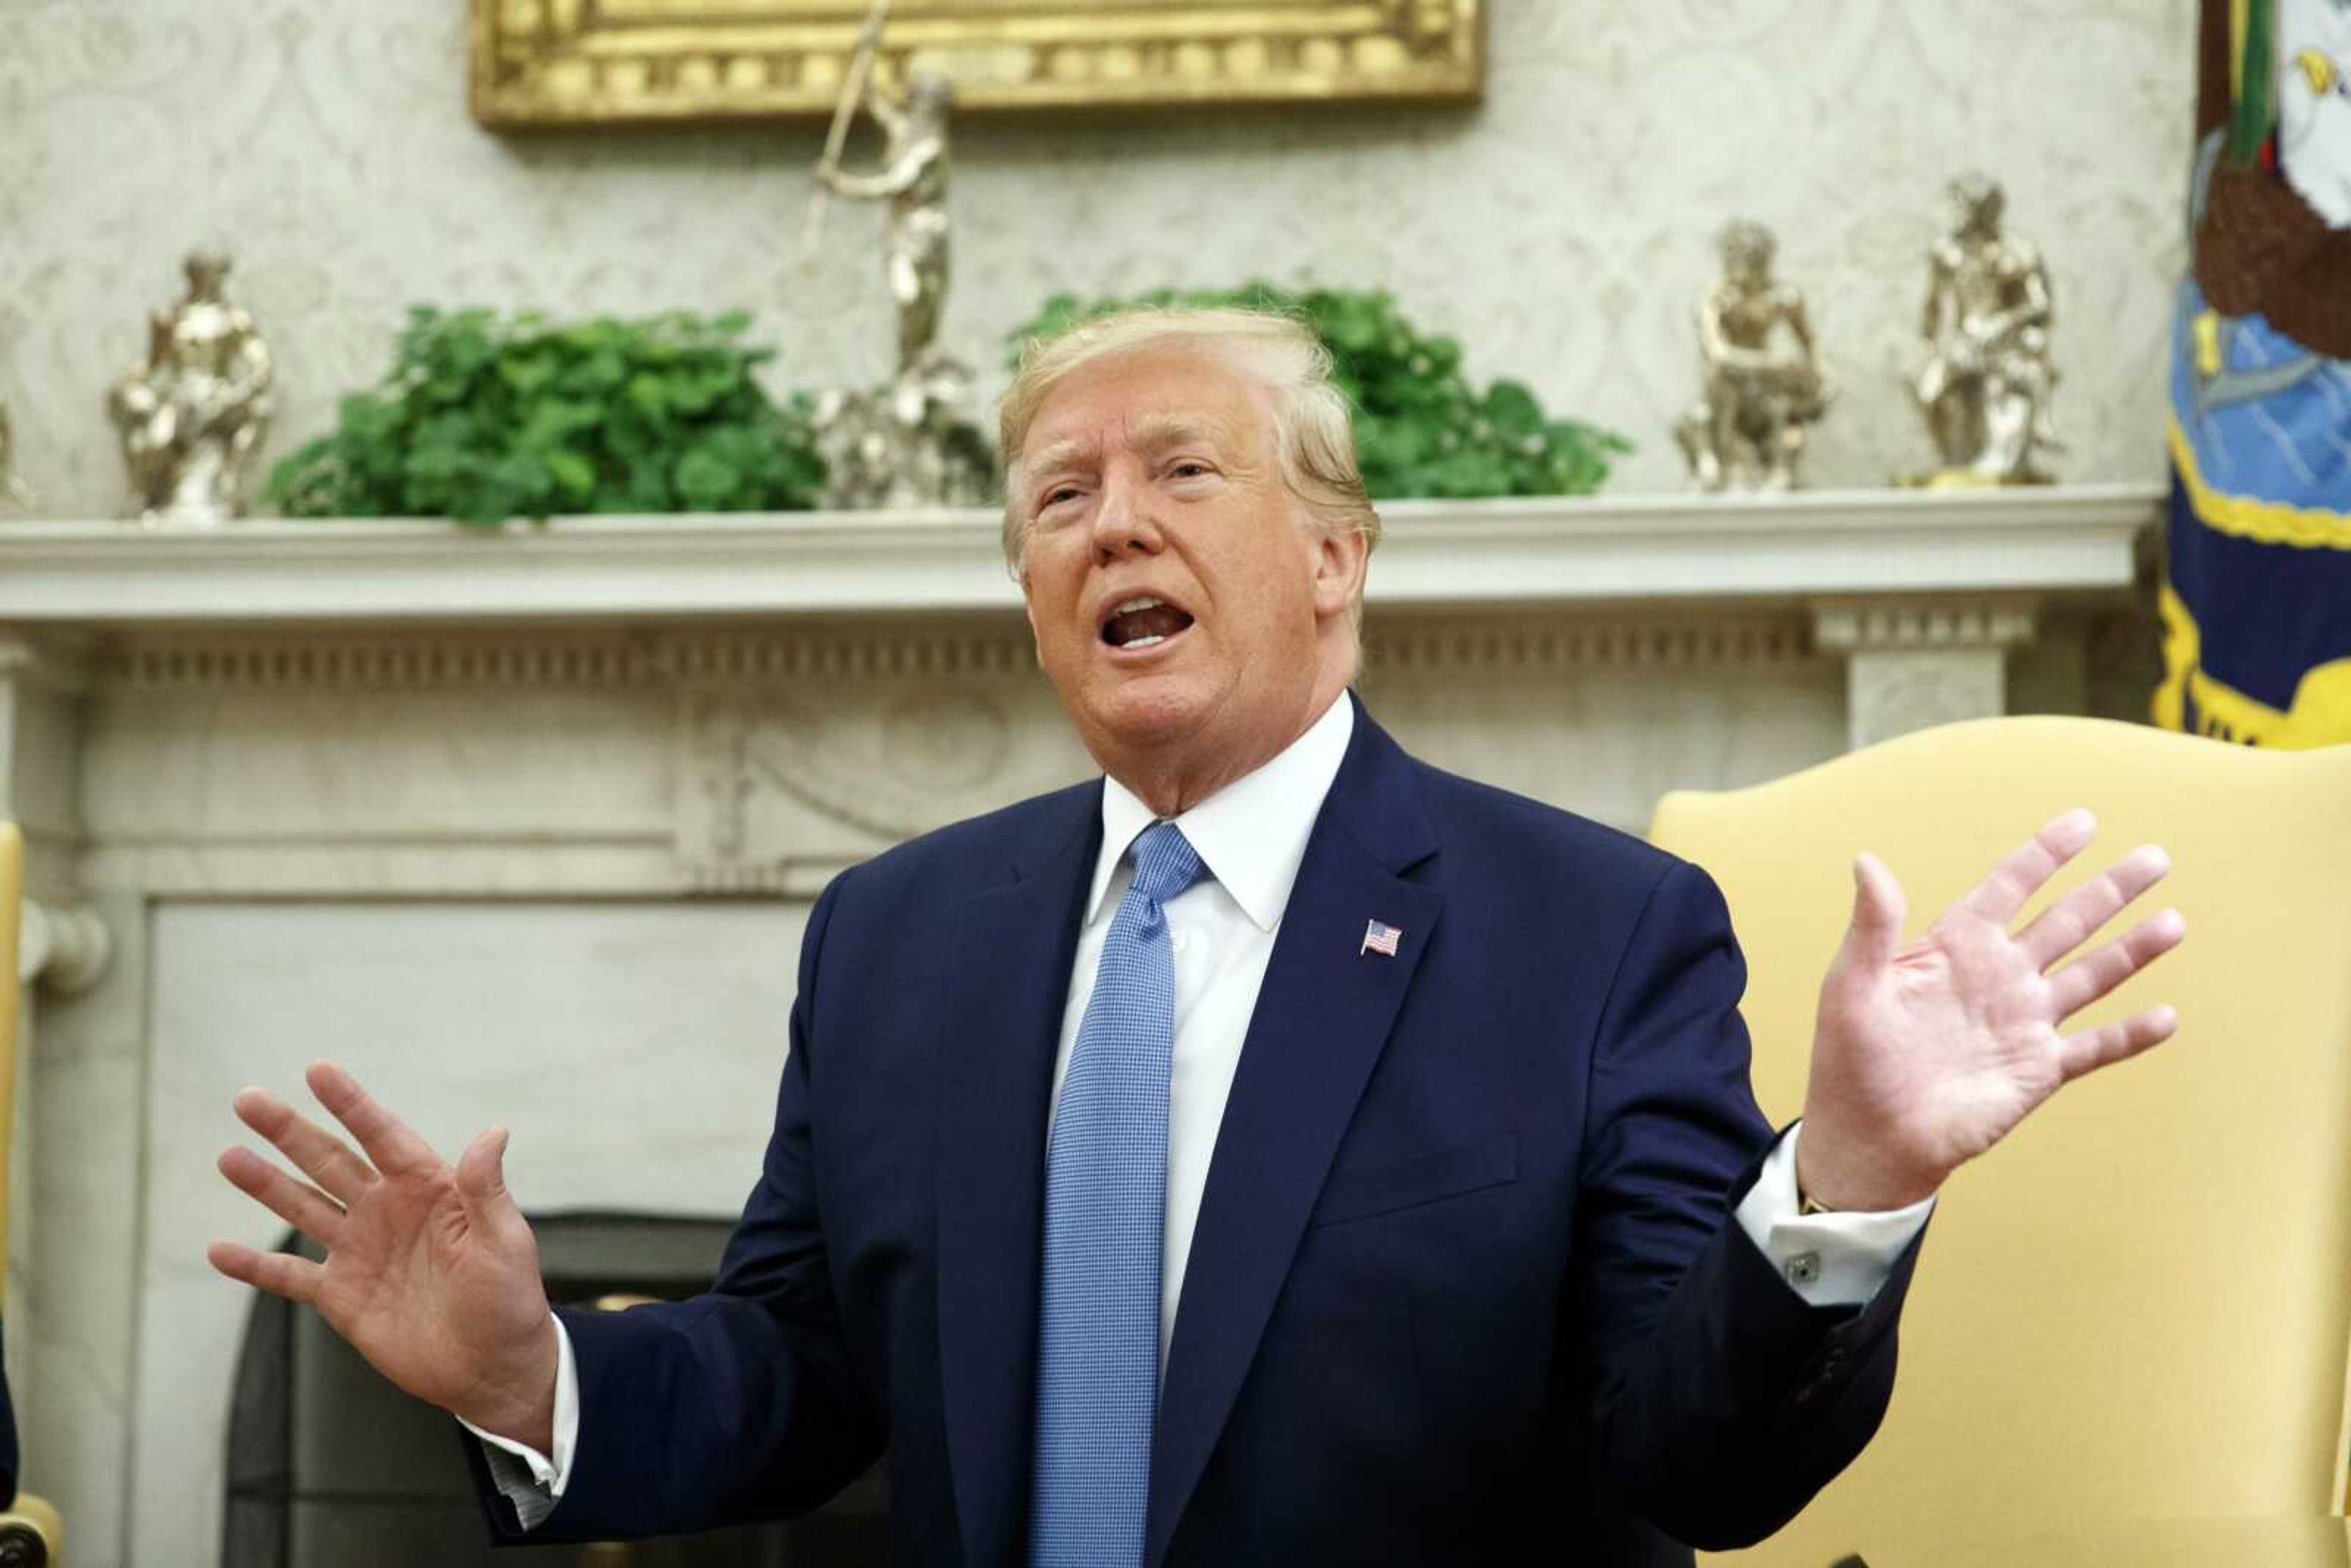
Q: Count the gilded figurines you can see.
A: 4